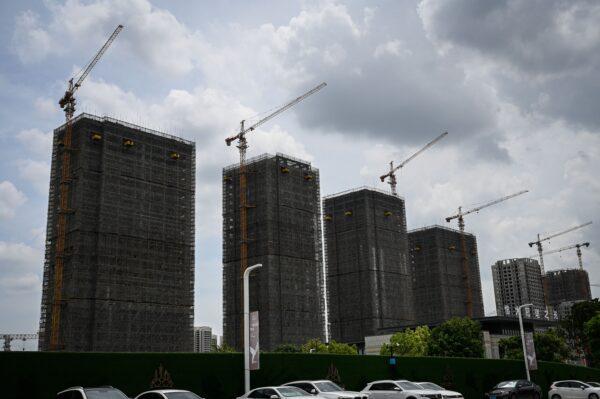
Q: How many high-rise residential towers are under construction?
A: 6